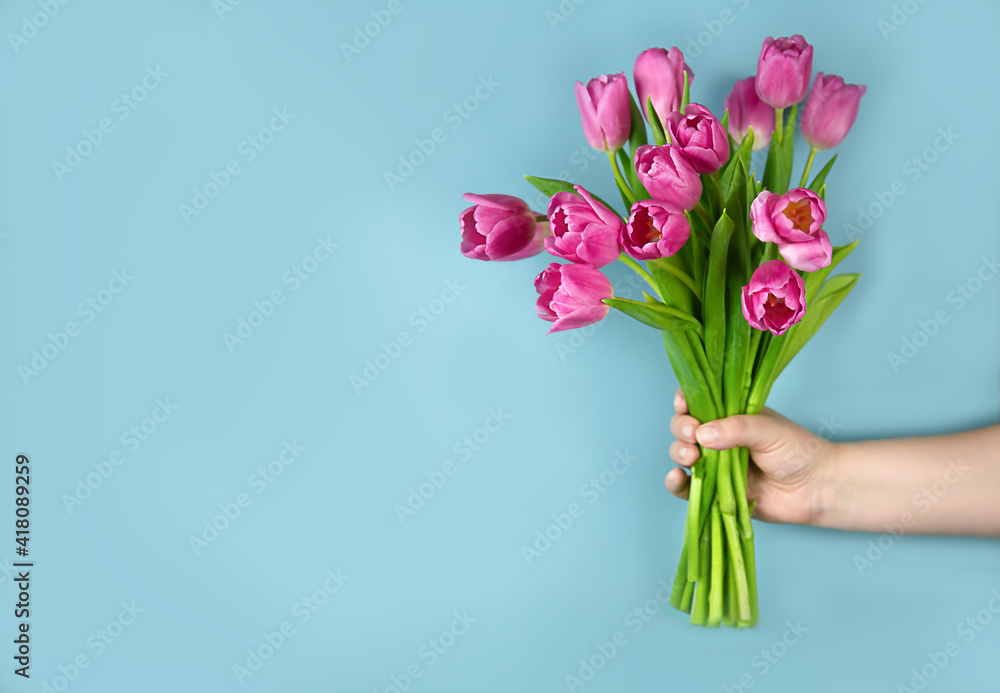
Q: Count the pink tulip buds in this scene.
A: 13